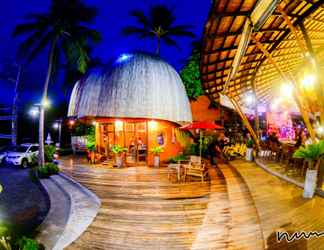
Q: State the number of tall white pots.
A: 4